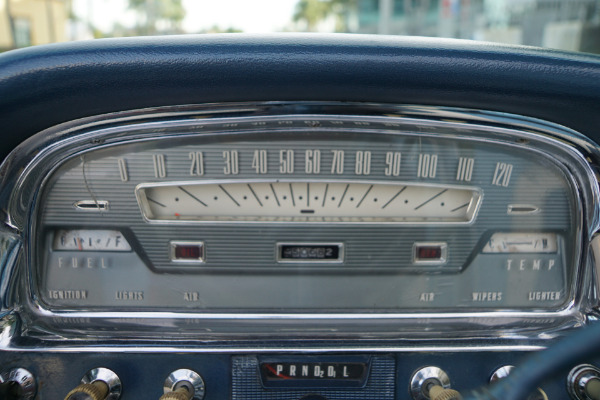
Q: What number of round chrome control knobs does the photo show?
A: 6